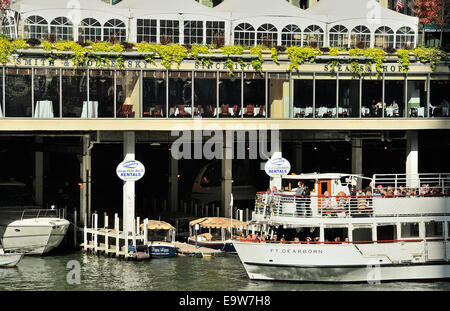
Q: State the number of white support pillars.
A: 3